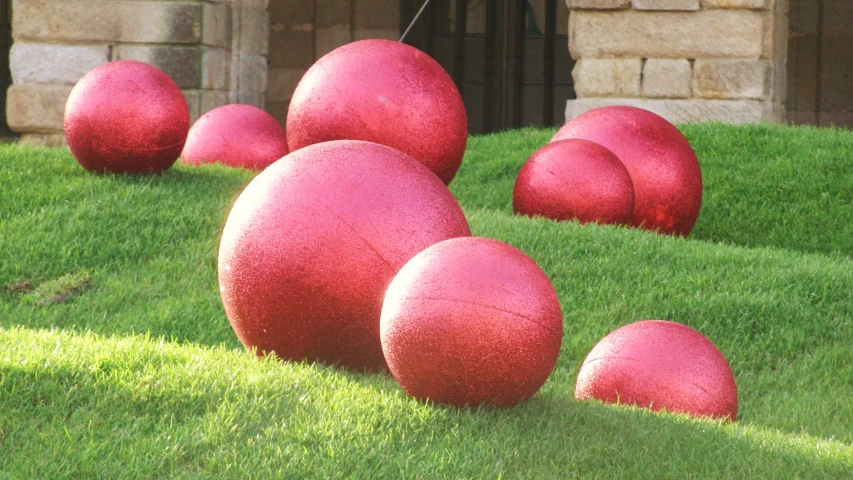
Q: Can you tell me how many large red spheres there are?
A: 8